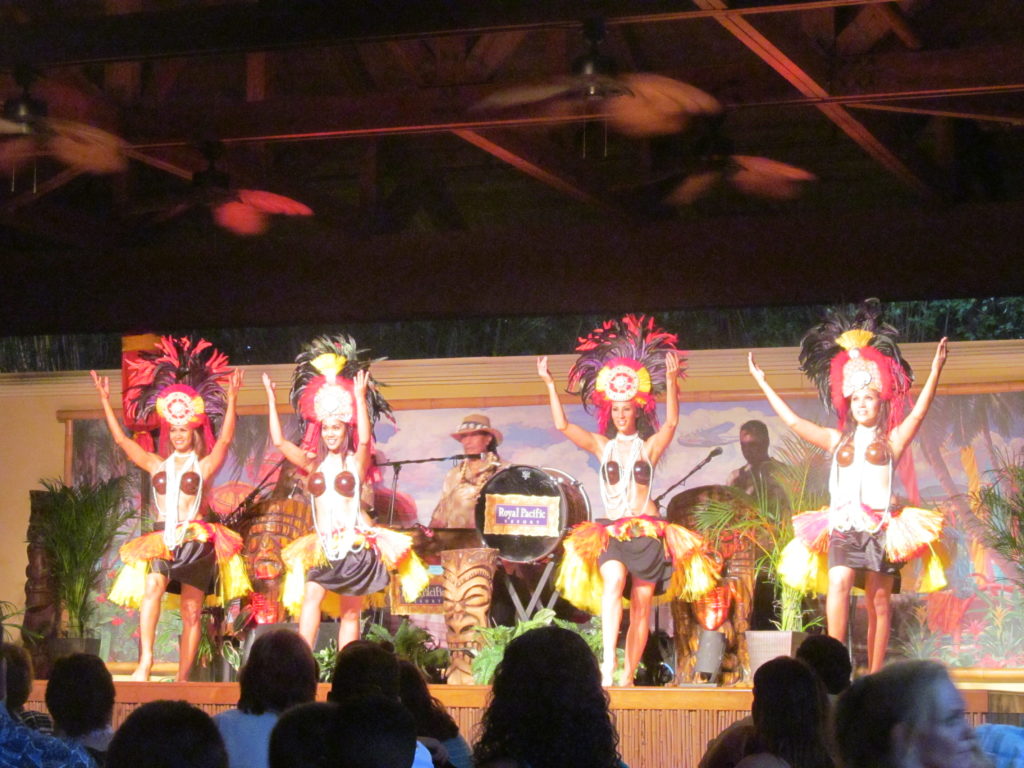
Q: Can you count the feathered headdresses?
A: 4